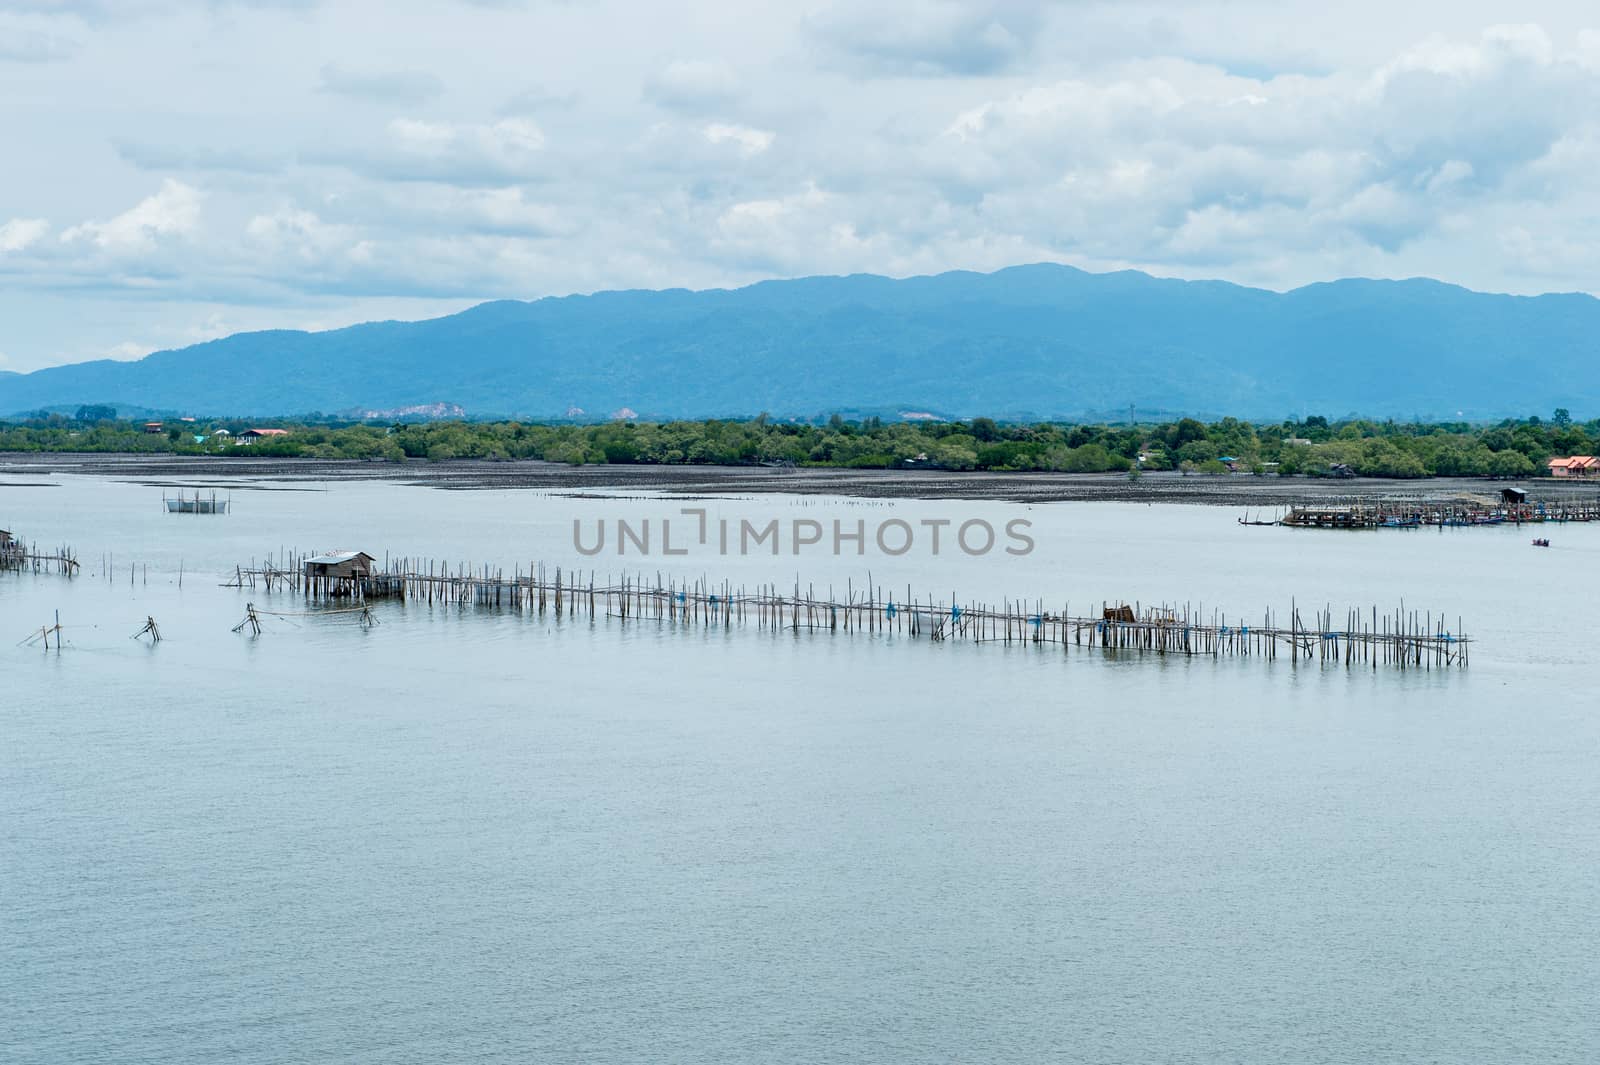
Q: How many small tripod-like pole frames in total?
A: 4